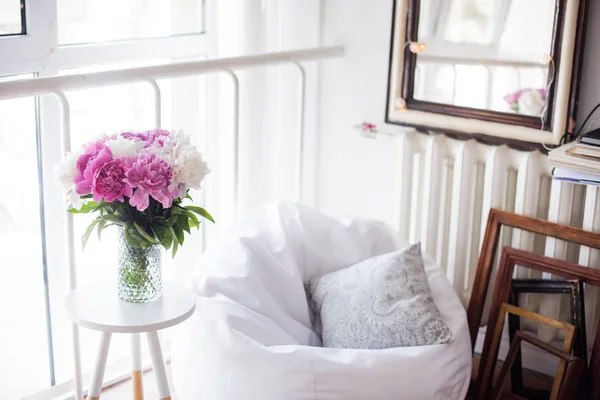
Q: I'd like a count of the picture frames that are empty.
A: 5